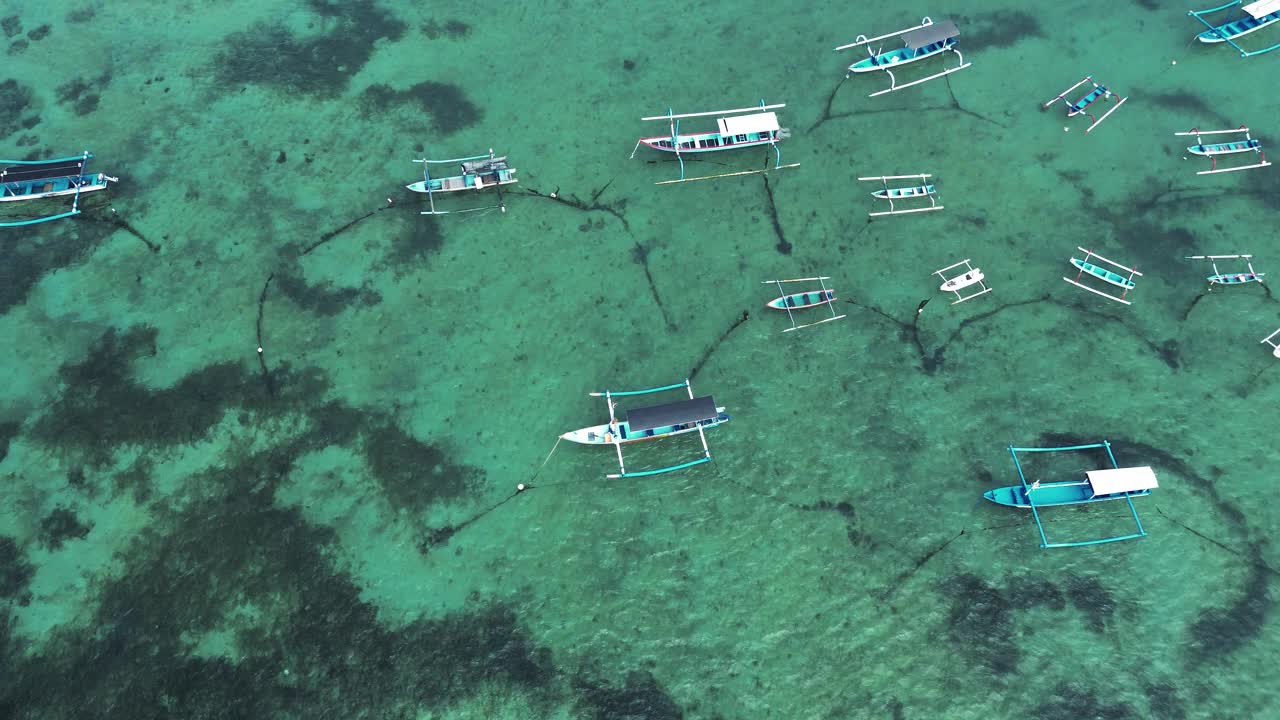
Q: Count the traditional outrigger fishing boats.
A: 15